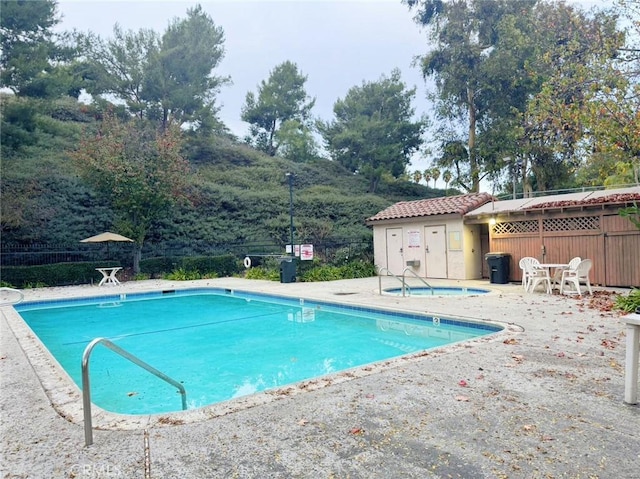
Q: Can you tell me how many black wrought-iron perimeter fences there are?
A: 1